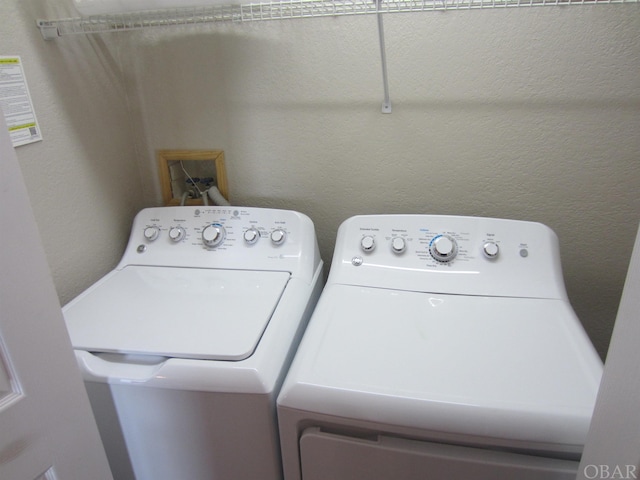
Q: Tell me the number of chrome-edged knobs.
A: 9